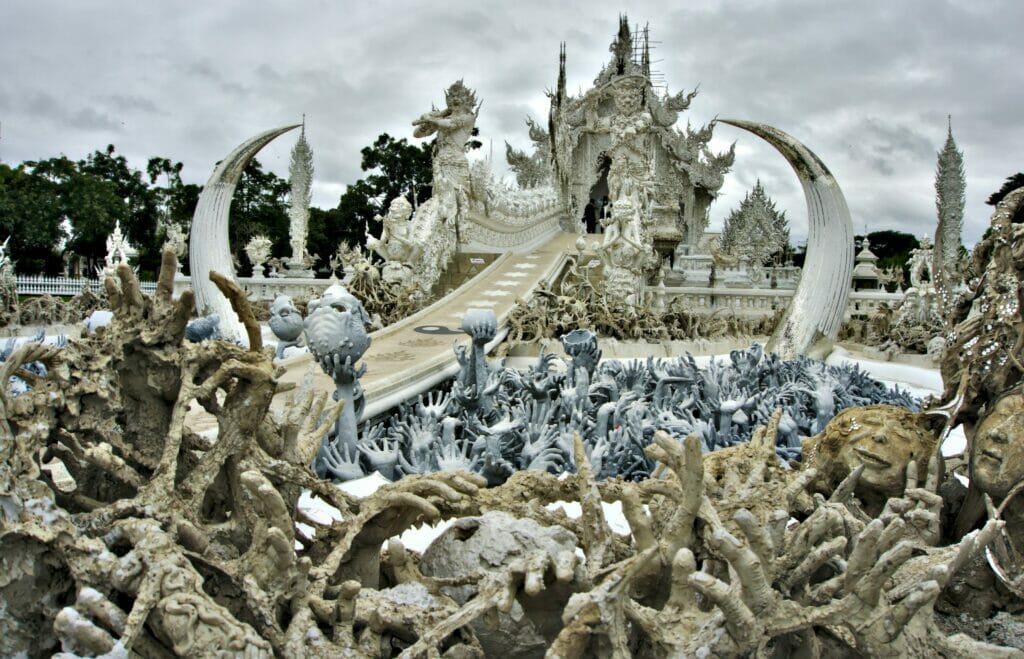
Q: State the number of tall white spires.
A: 2